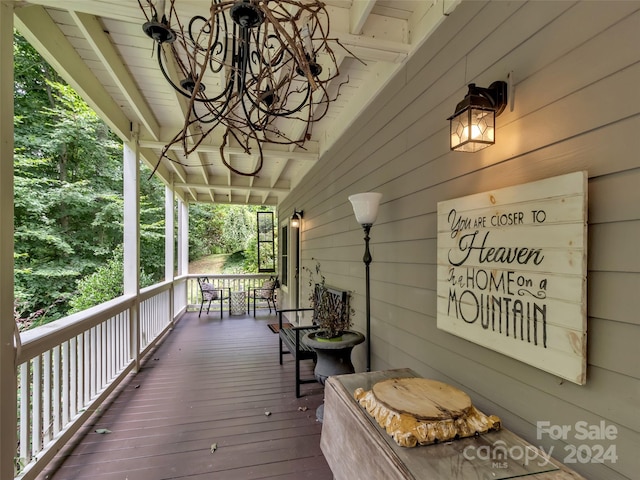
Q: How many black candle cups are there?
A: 5